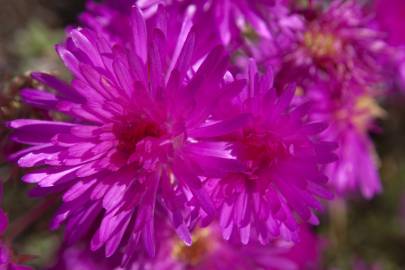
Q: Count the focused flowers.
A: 2